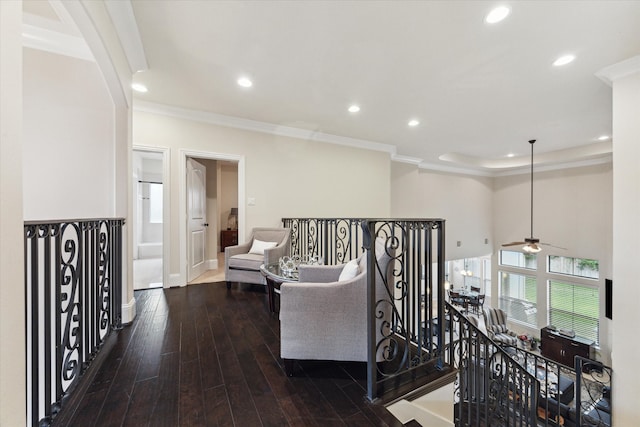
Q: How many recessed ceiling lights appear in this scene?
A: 8